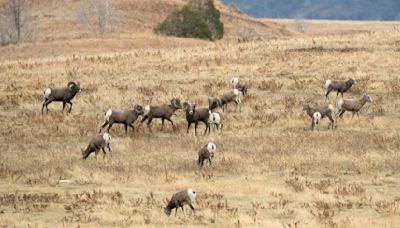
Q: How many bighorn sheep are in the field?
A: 14